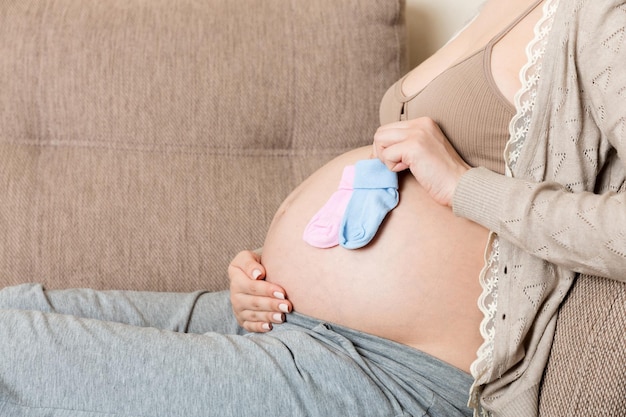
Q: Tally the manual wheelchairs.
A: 0